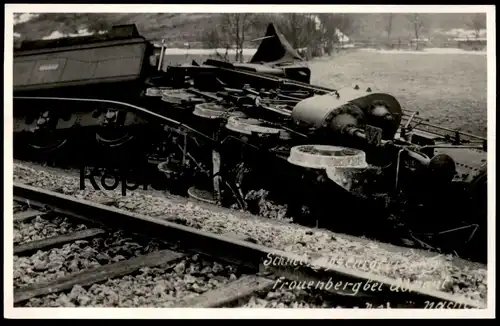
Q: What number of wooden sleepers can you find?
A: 4